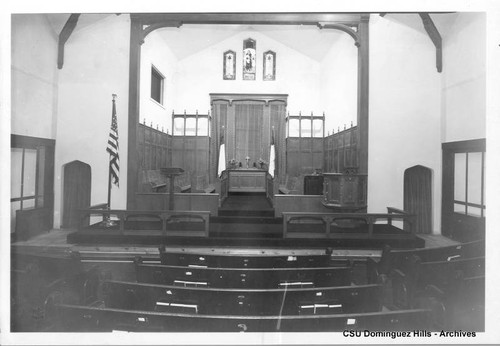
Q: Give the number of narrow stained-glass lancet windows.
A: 3